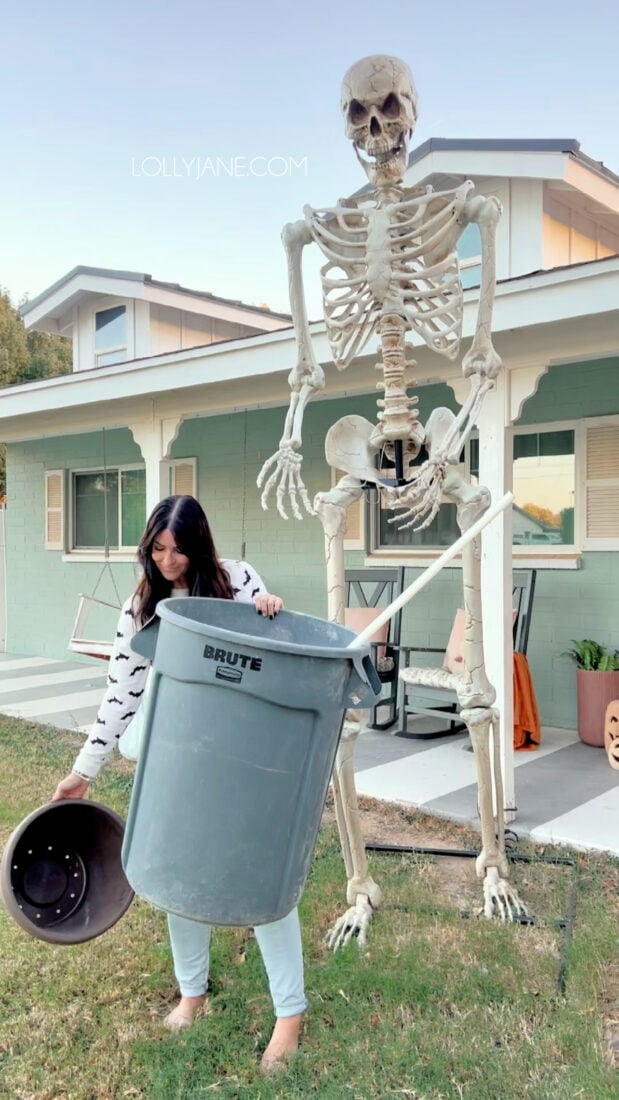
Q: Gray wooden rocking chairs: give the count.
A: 2